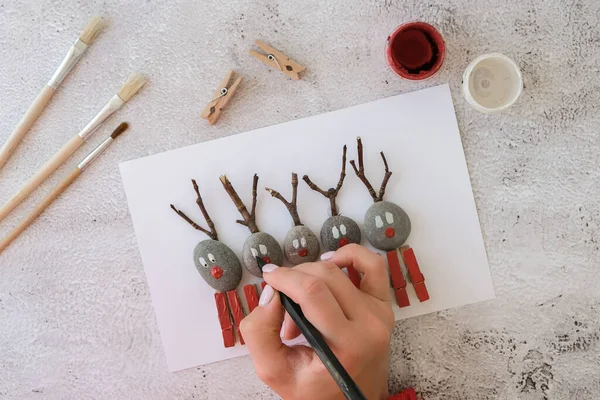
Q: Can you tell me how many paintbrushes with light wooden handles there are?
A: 3